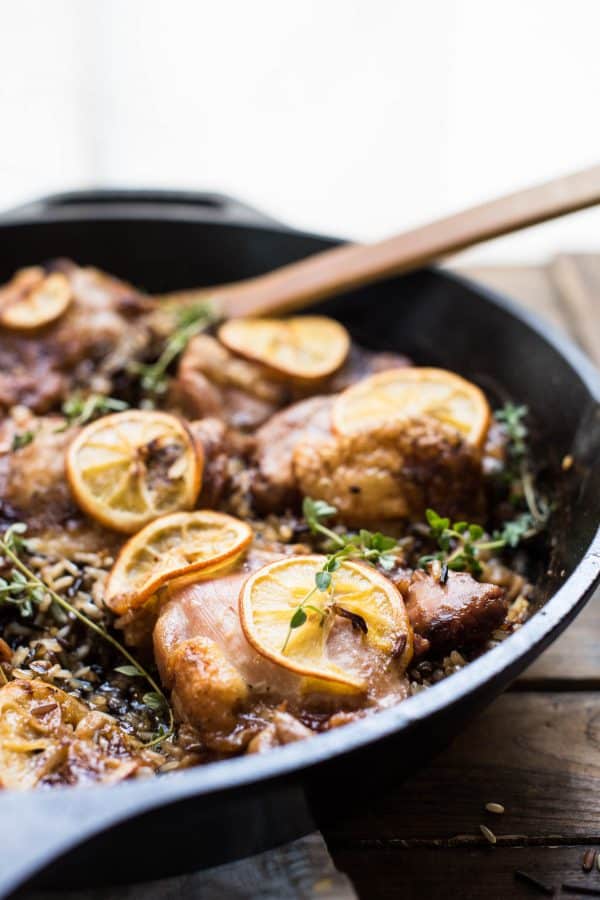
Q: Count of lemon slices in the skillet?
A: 6